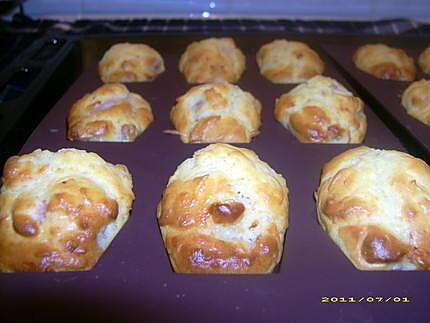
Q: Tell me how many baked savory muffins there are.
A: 12